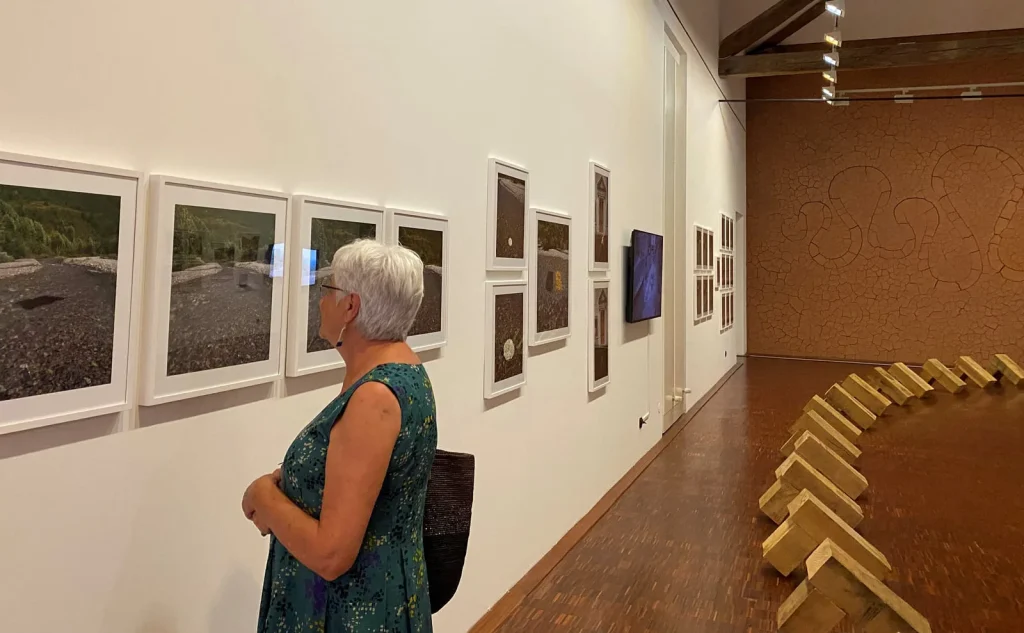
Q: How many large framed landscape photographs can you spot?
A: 4